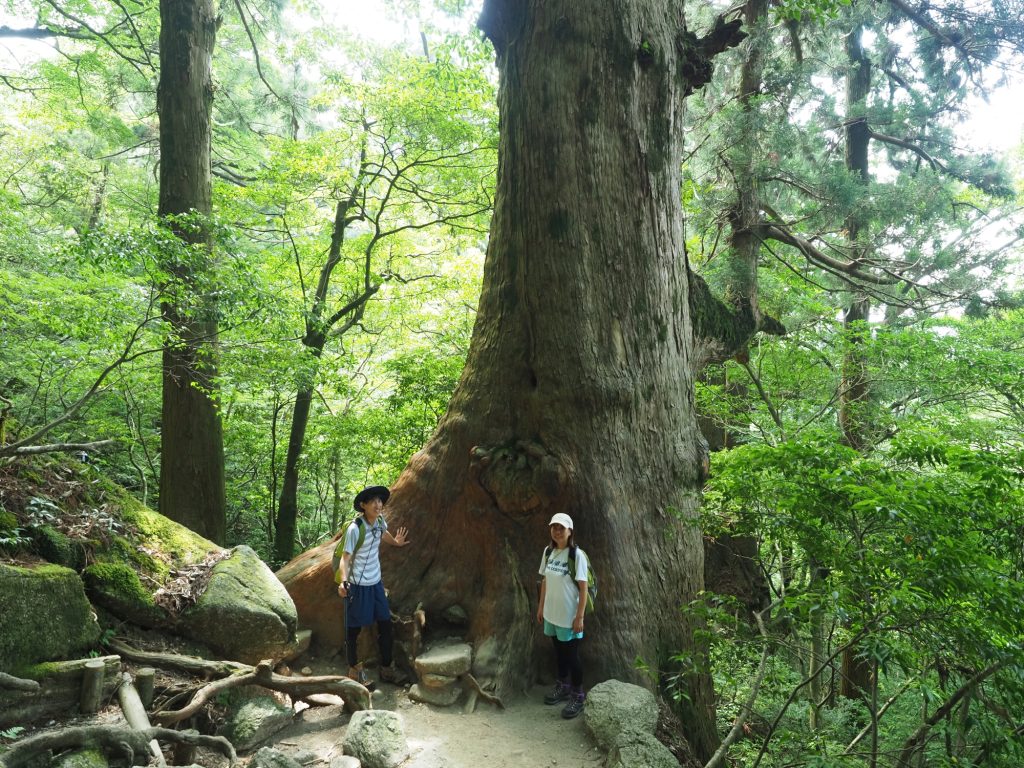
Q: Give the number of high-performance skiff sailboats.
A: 0